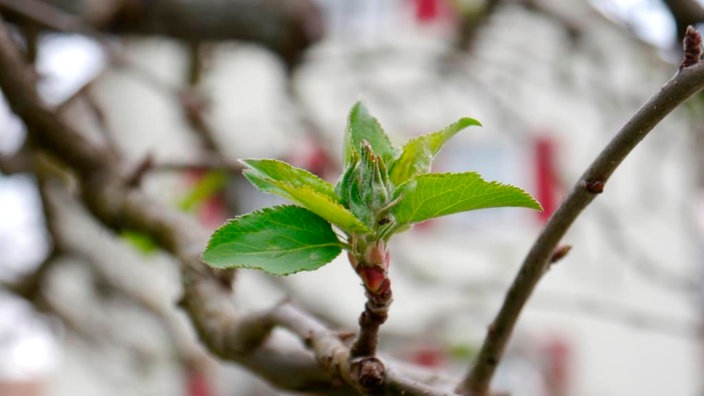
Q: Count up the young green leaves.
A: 5